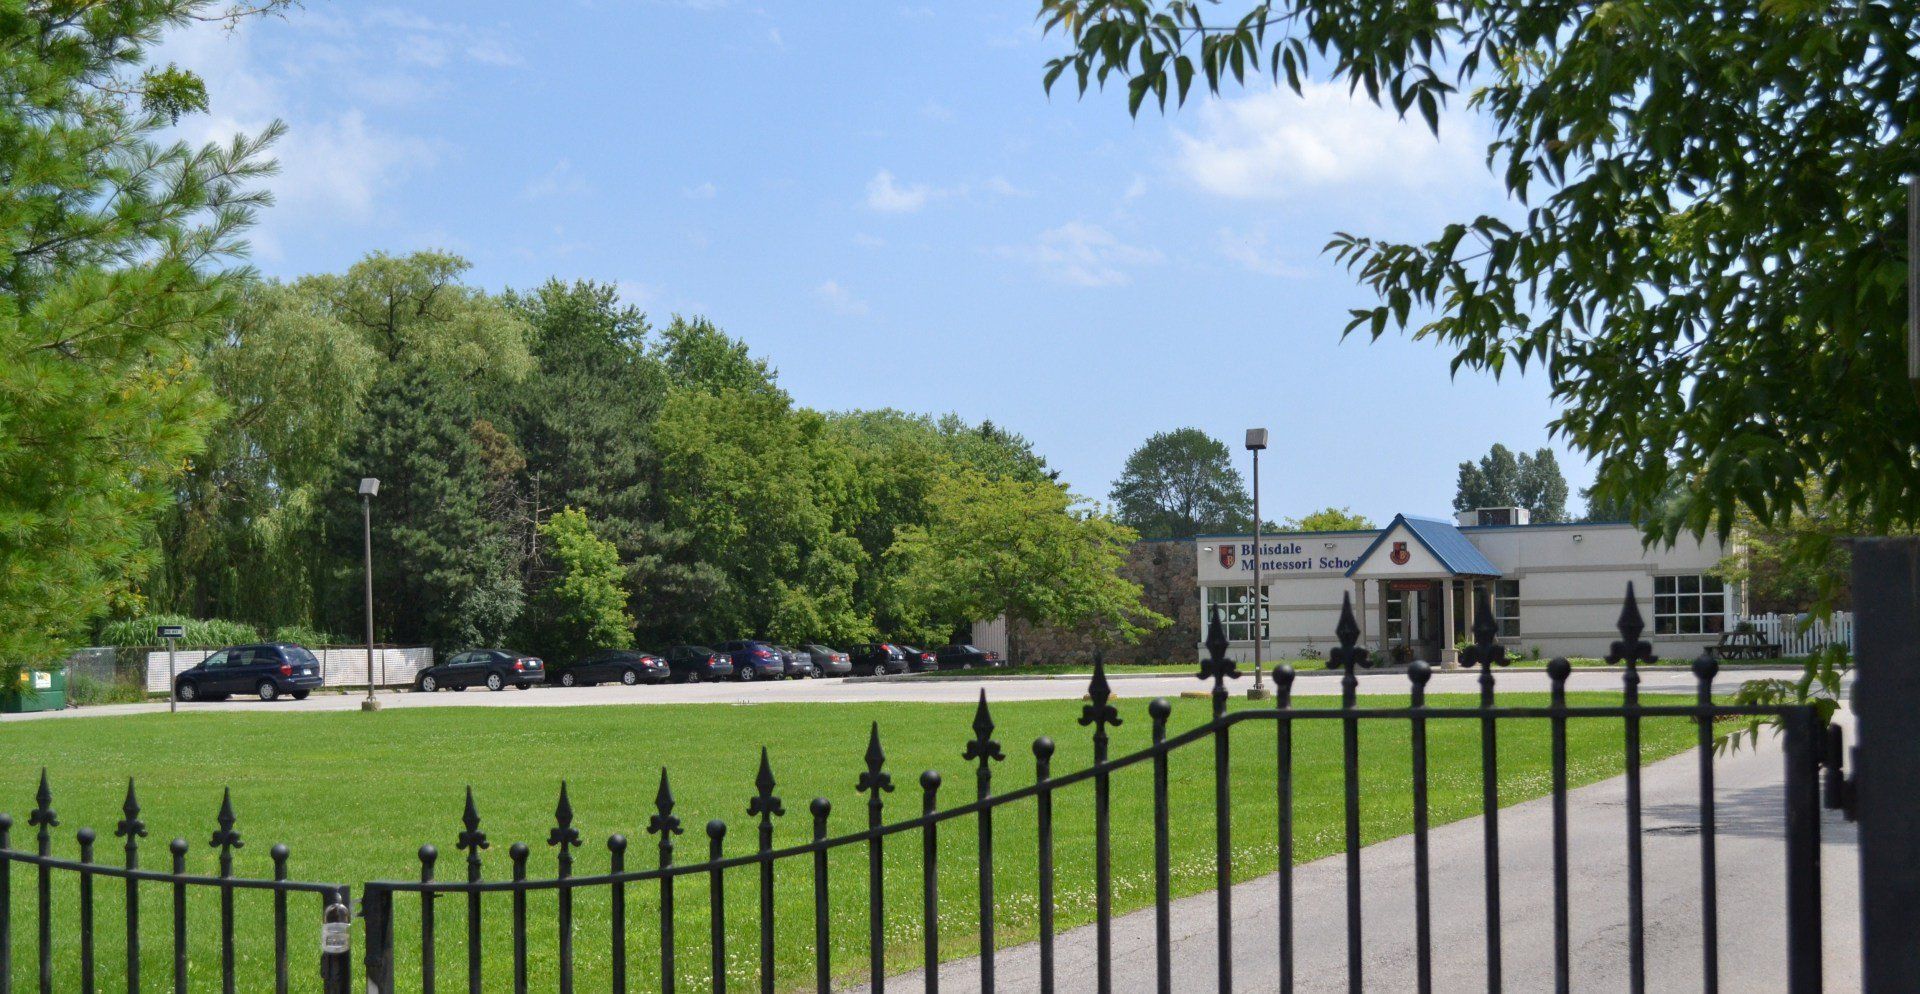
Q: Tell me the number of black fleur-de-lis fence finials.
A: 14